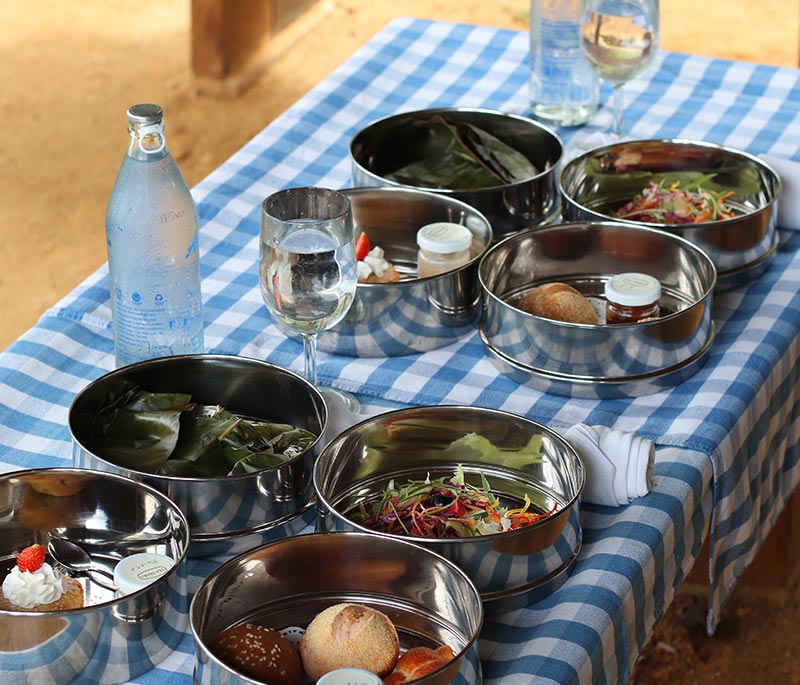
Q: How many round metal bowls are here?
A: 8